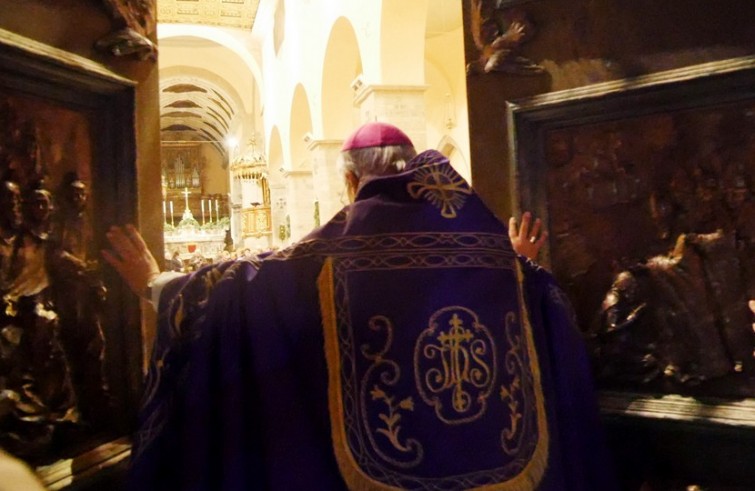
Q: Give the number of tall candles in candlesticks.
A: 5